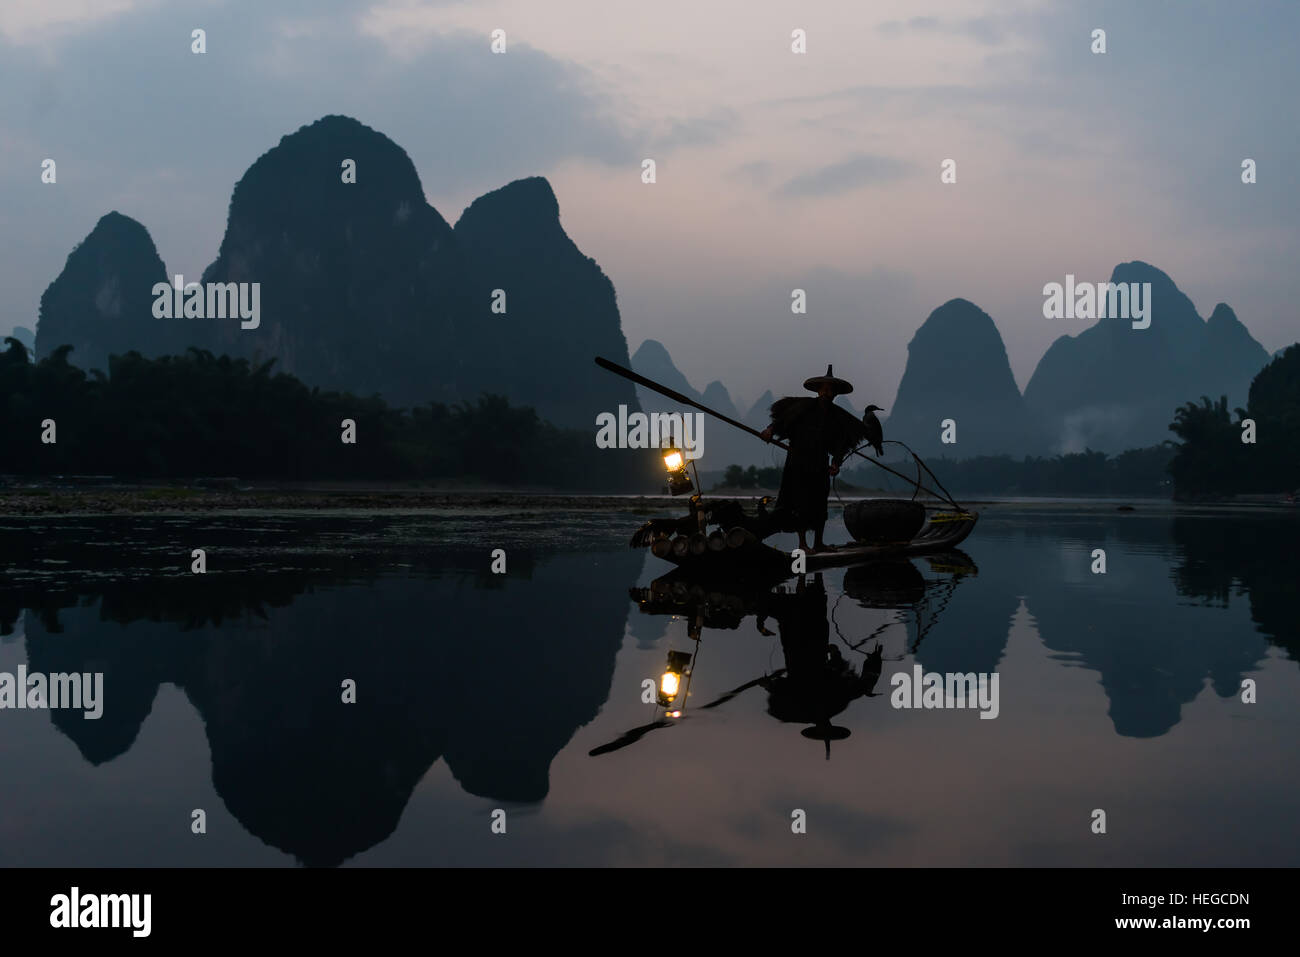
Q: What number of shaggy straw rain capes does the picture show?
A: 1